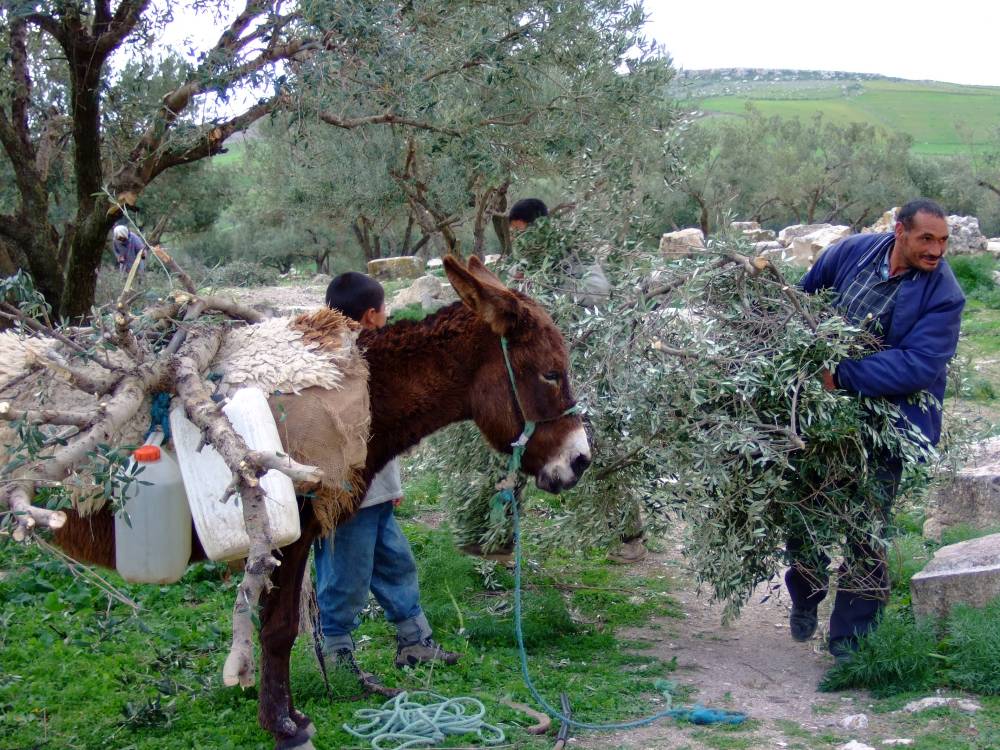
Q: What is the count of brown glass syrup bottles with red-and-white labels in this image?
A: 0